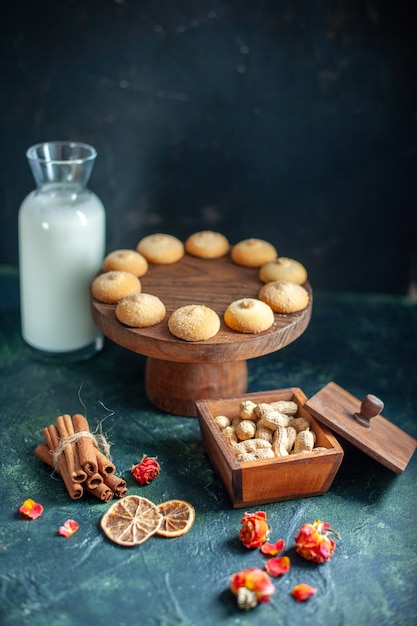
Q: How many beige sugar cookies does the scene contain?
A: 10